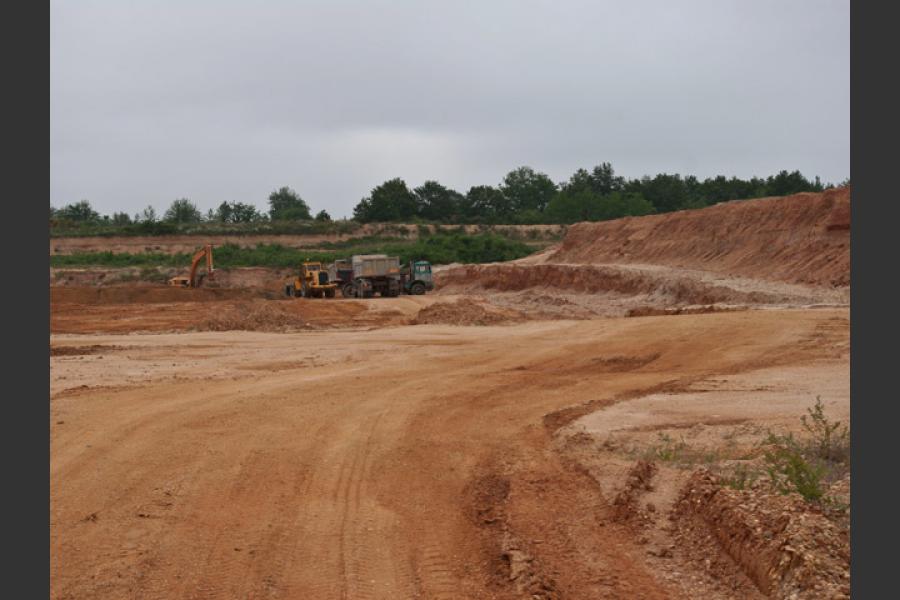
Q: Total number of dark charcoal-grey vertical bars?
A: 2